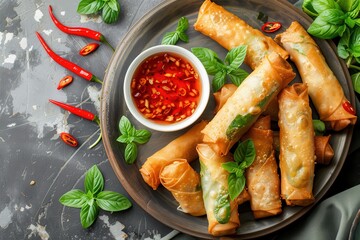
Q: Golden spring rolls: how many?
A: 10